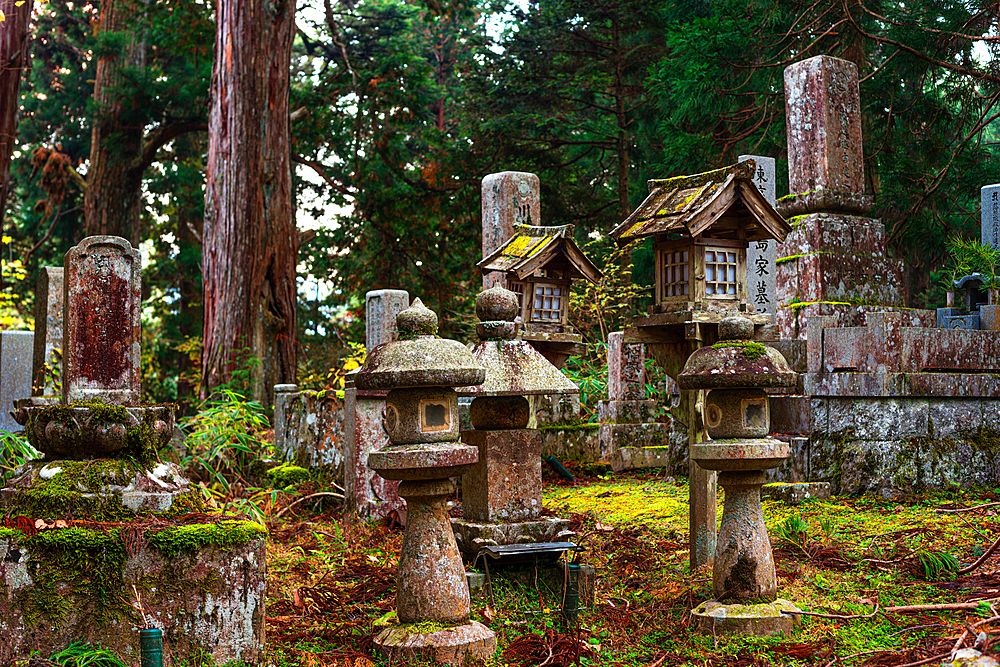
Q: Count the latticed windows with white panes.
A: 3